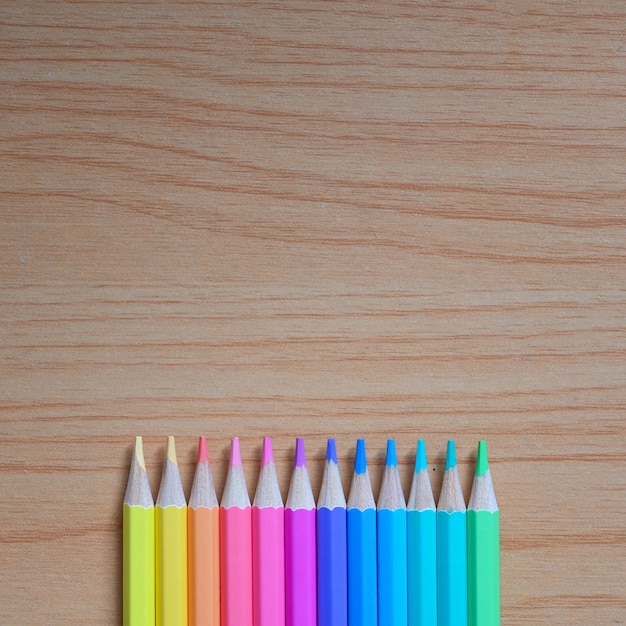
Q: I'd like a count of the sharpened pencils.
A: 12